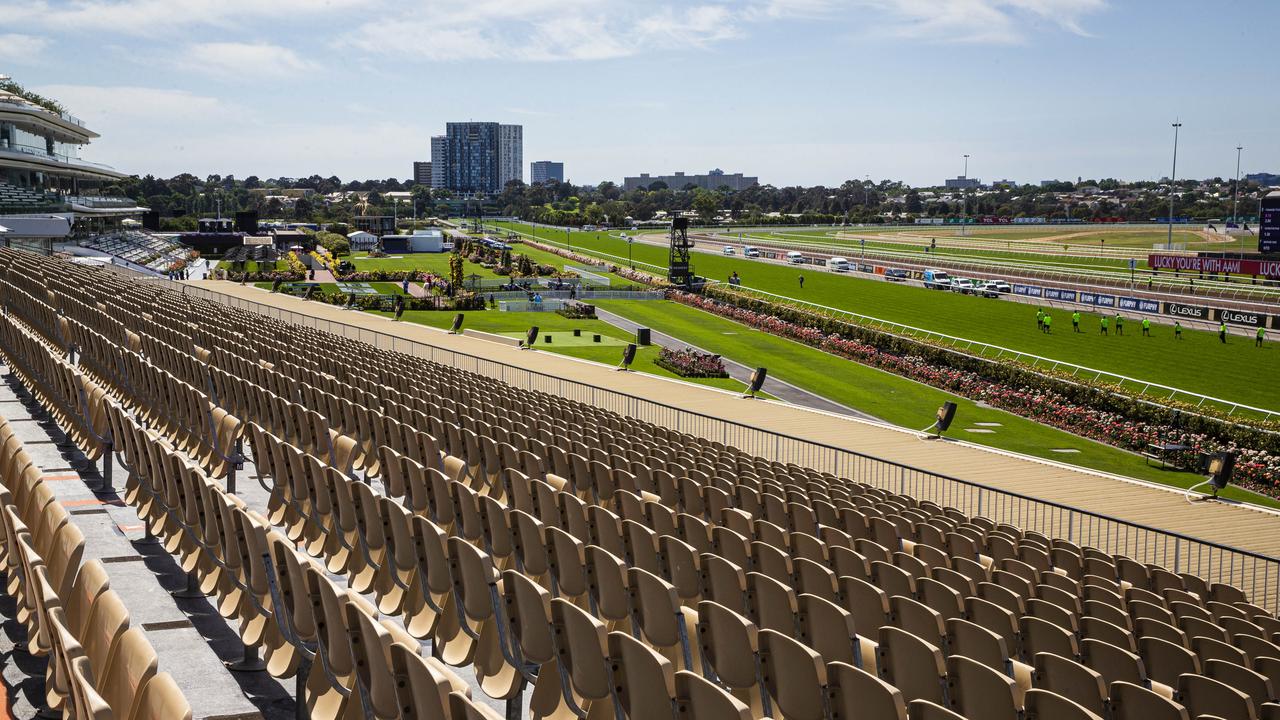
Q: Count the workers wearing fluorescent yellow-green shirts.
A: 9